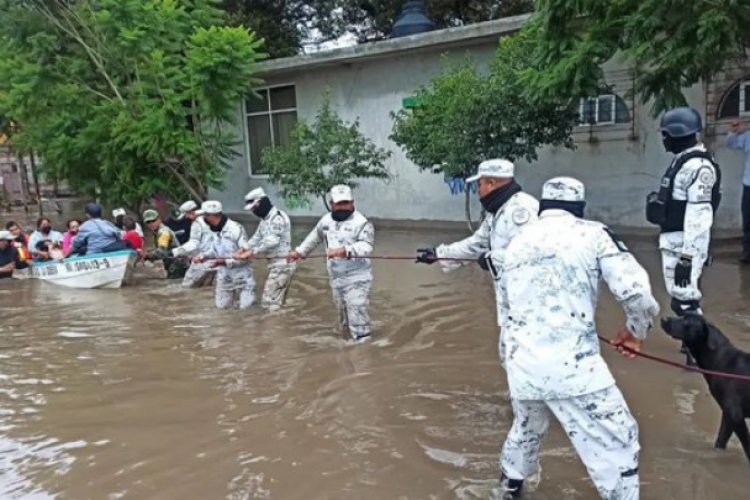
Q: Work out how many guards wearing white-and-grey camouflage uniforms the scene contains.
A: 7